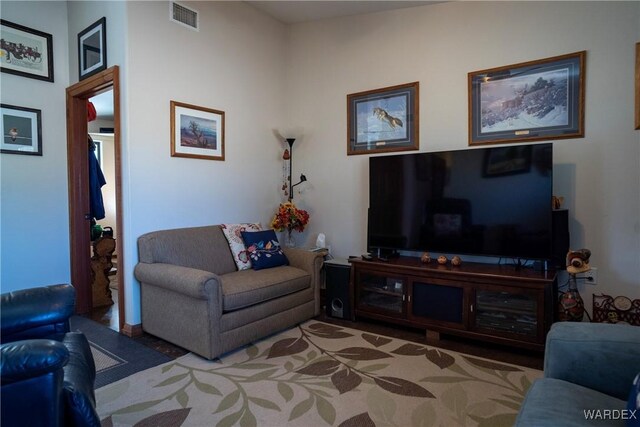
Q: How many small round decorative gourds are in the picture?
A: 3